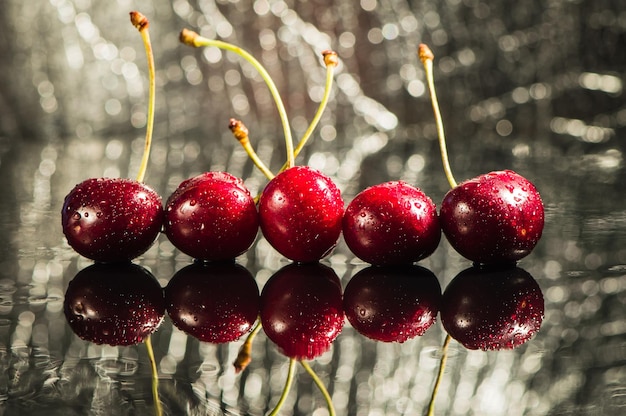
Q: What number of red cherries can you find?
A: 5